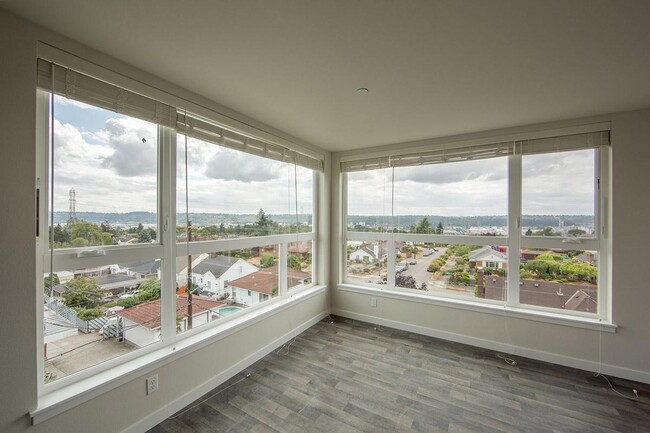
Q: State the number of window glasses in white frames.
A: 10